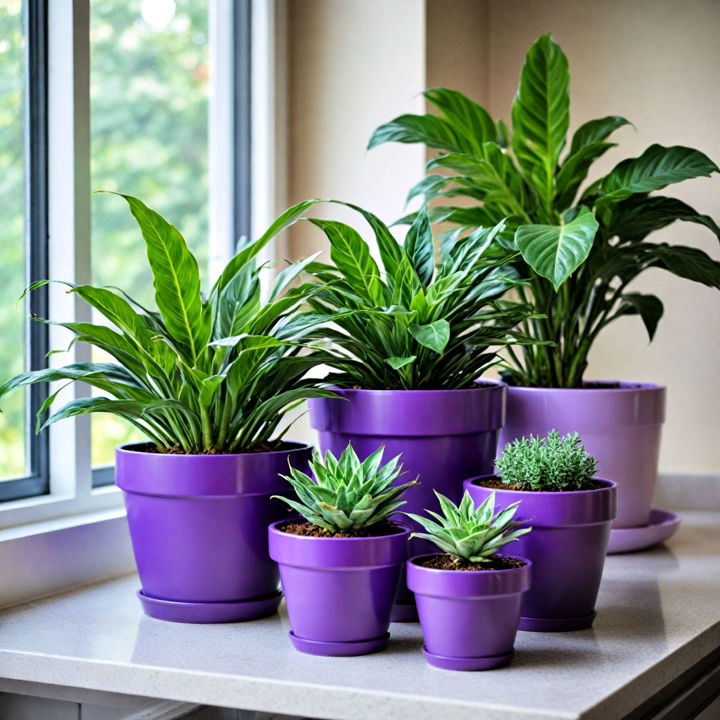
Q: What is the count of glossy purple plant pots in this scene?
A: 6